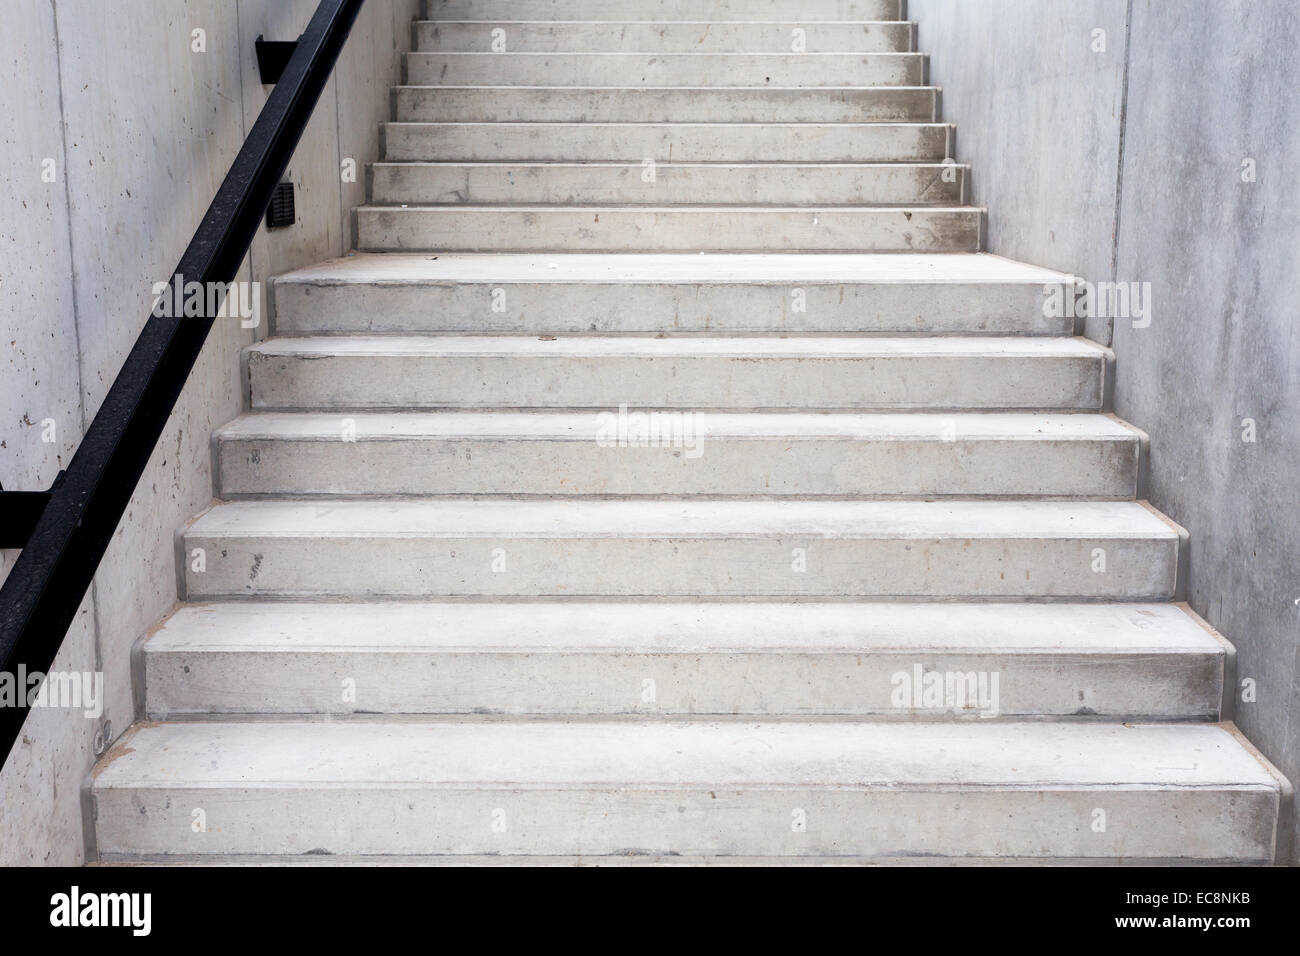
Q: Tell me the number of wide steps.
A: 6